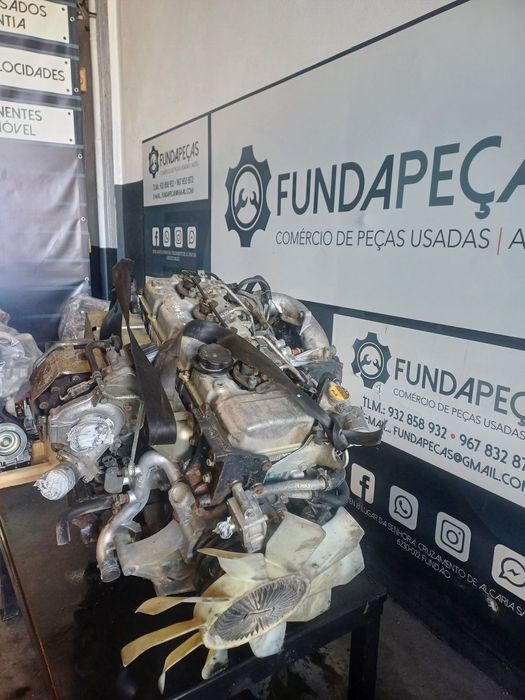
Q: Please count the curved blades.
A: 10